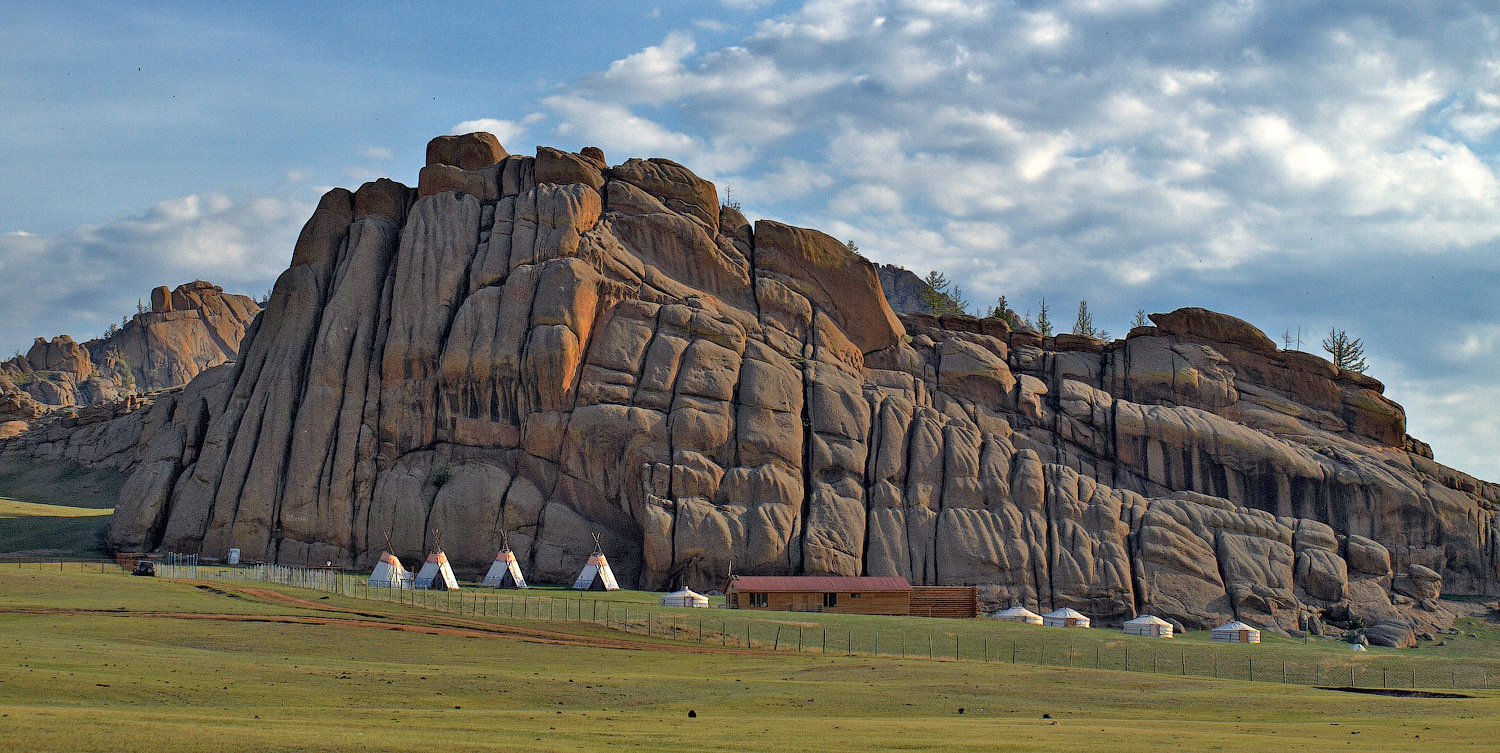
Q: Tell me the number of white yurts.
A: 5